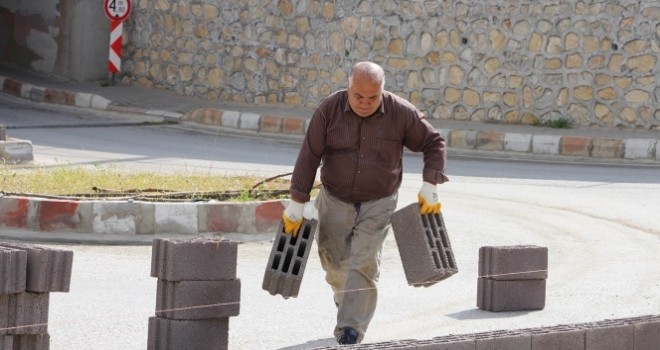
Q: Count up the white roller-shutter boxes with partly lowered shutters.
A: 0